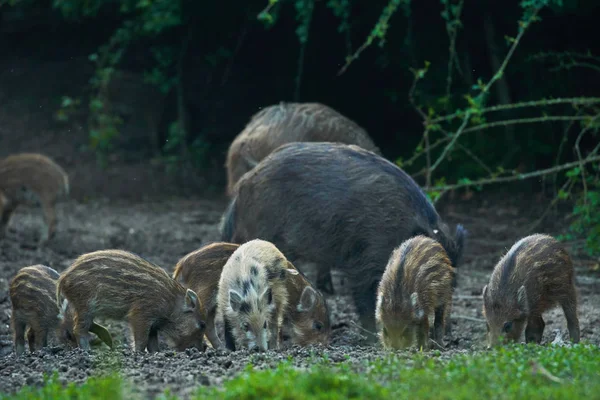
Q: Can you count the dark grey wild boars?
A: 1